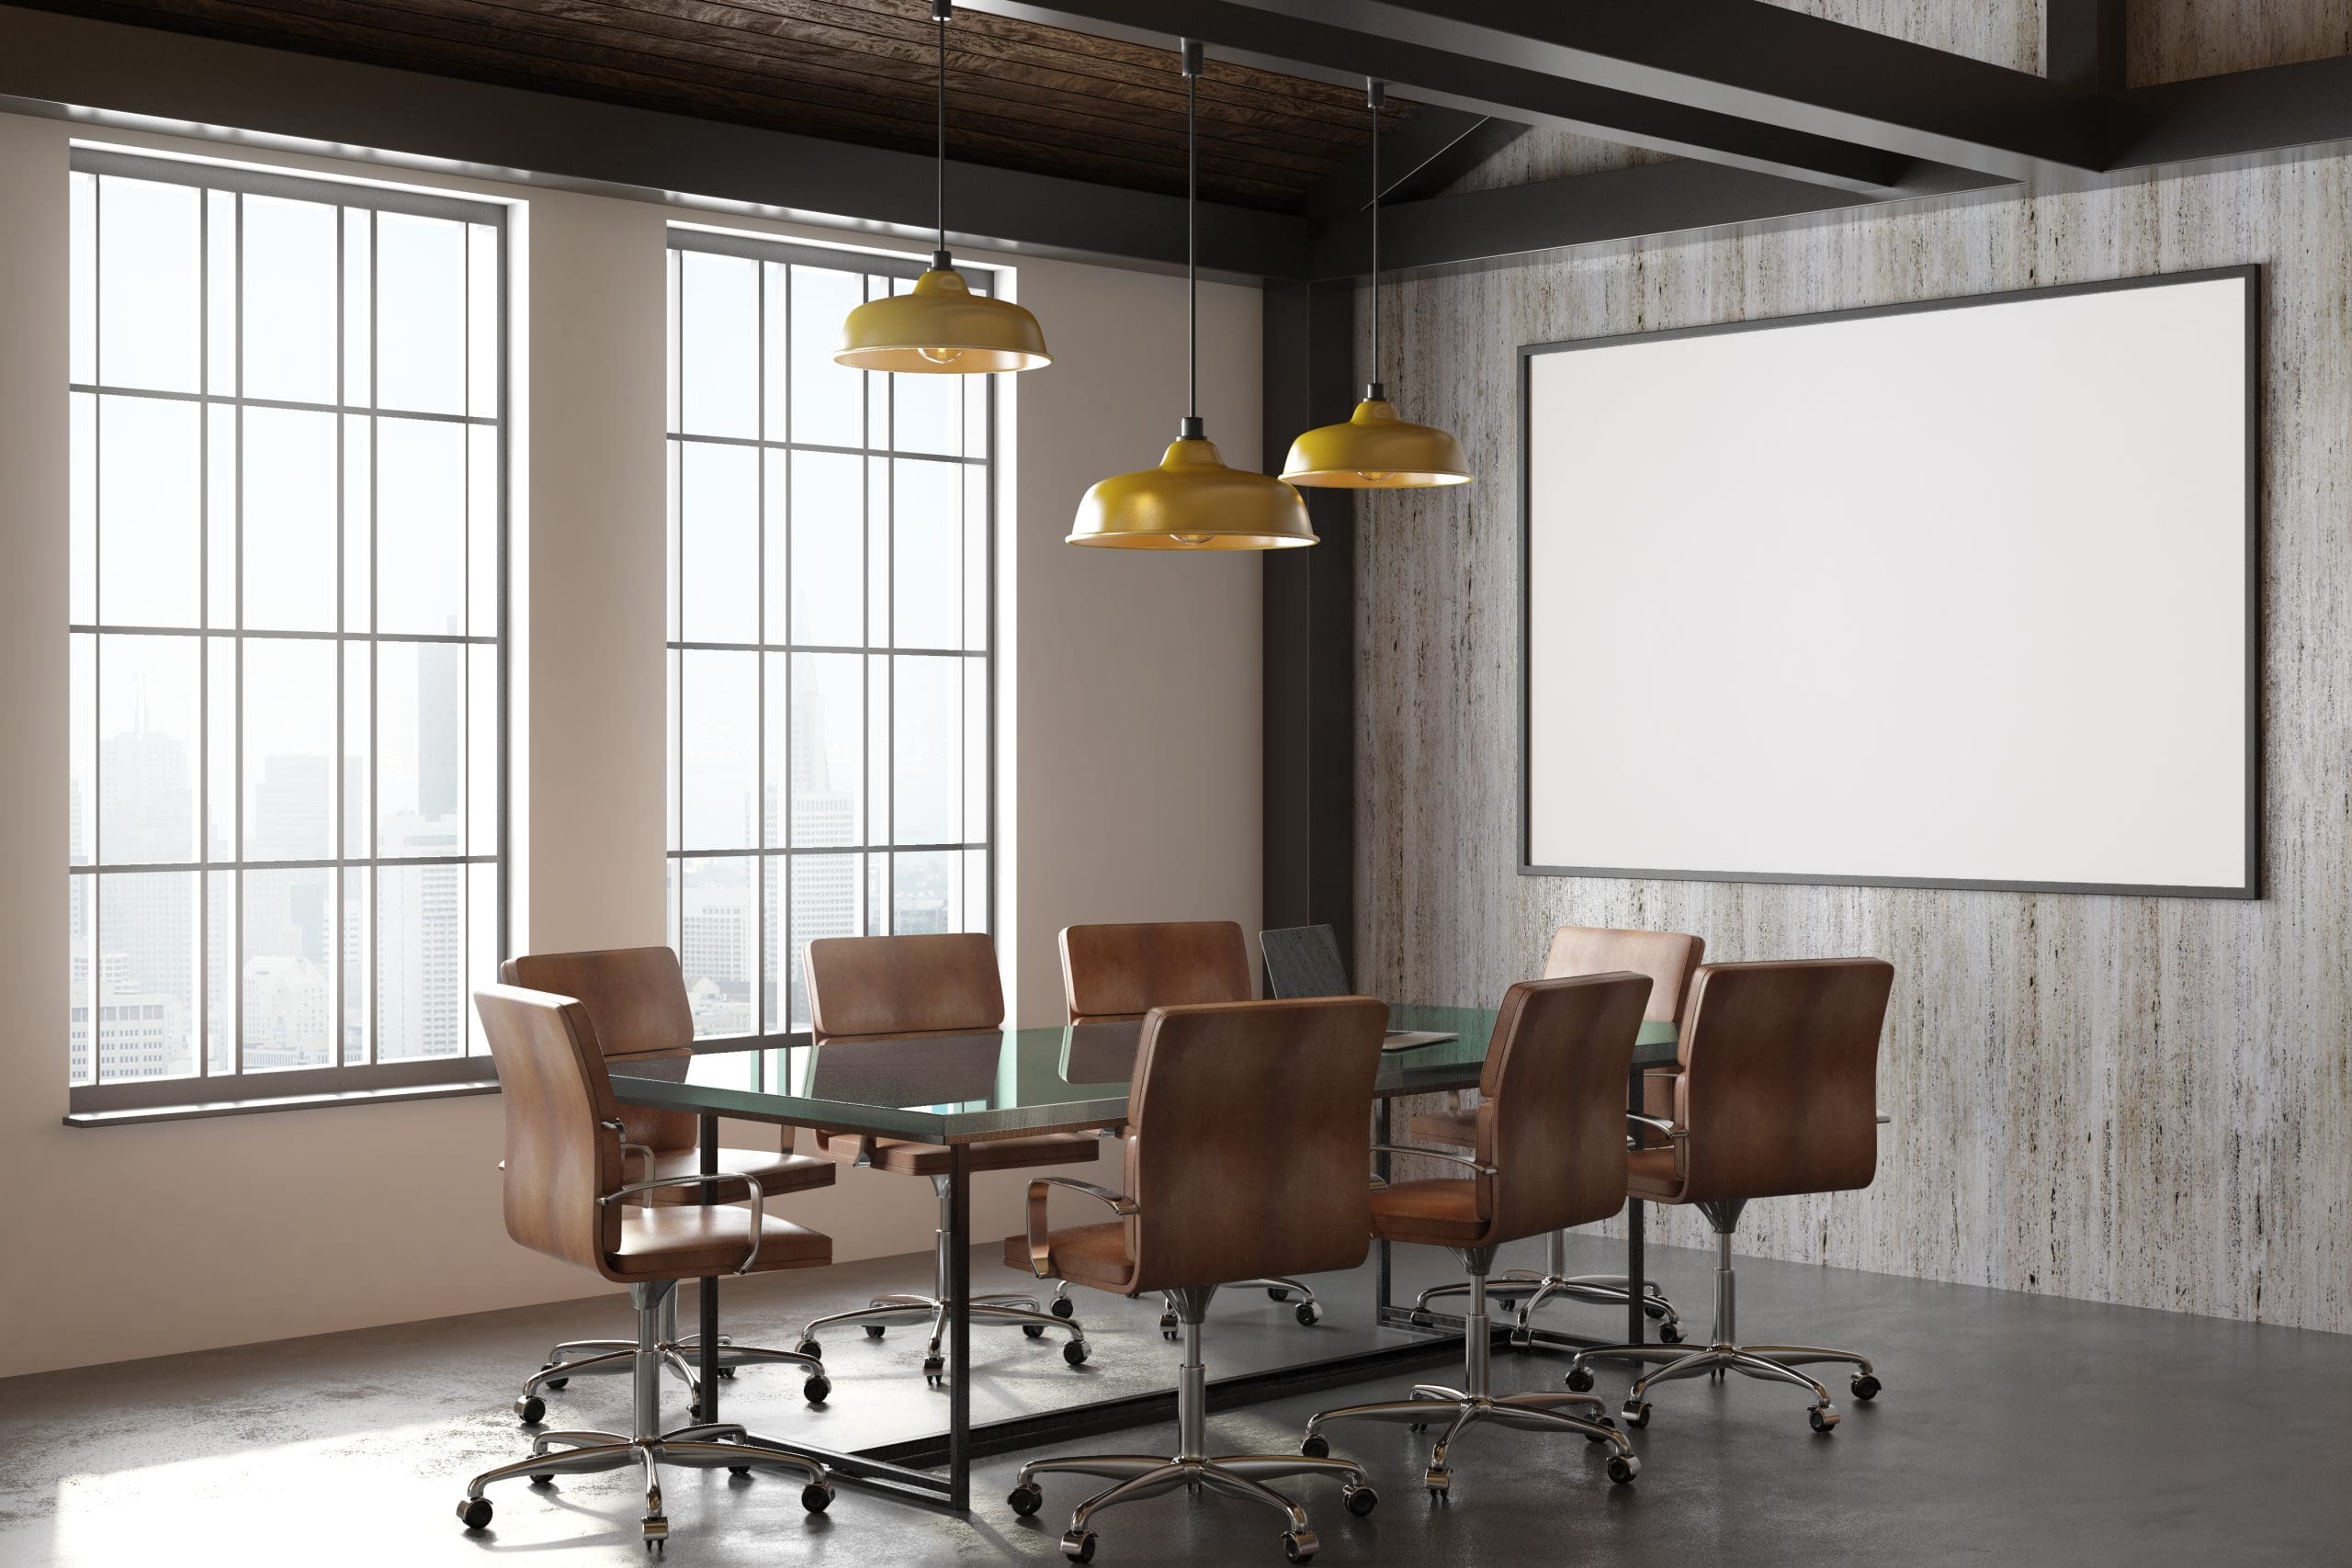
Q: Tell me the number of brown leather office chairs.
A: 8